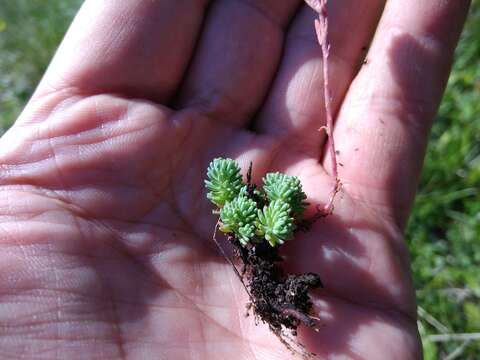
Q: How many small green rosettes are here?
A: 4